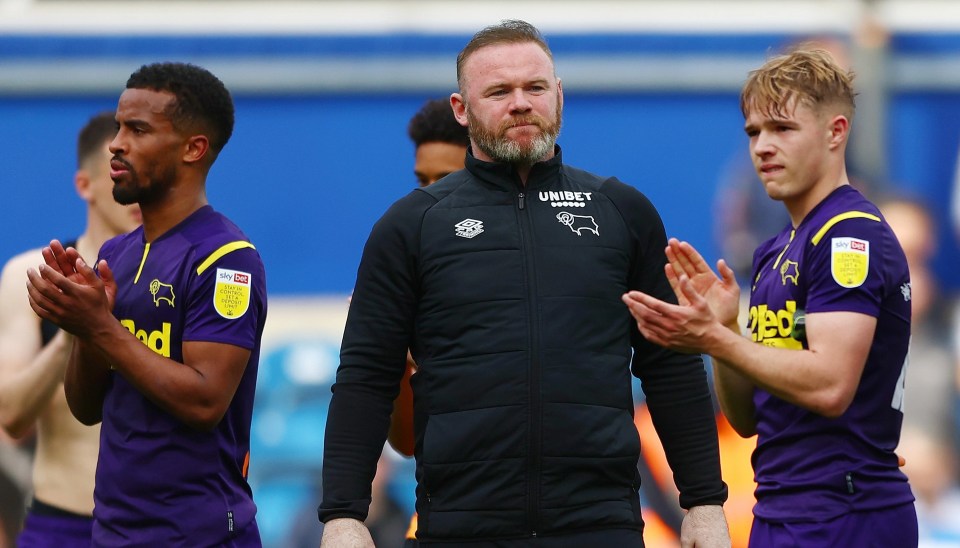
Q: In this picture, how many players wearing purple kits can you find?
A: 2